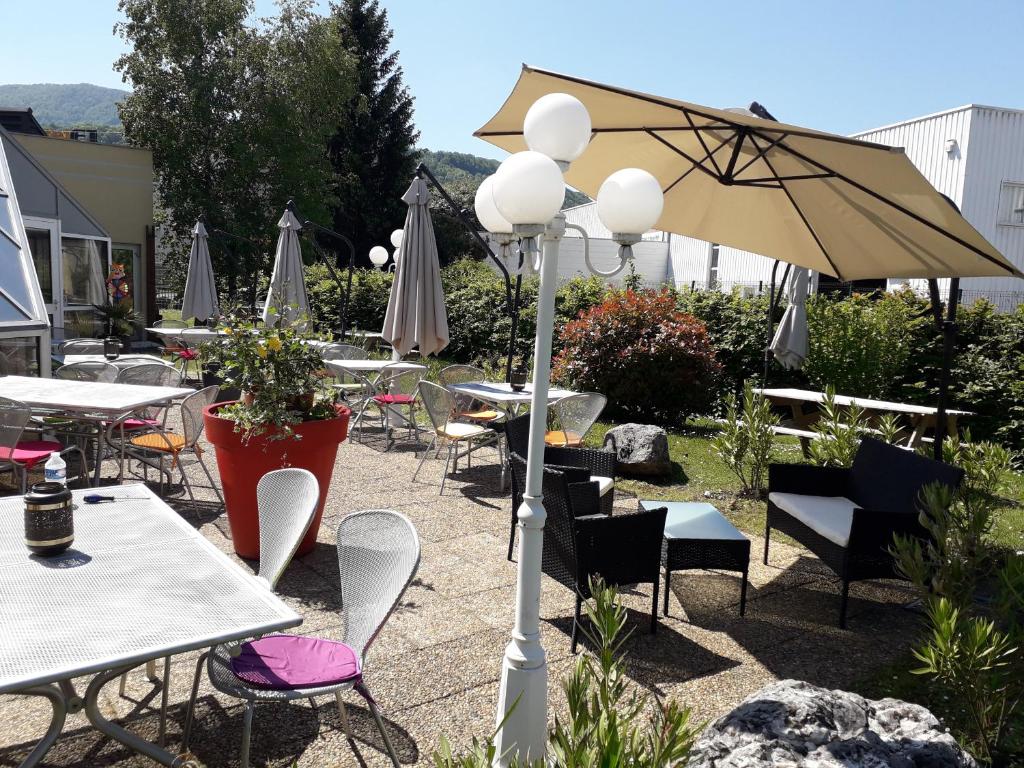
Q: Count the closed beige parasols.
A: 4